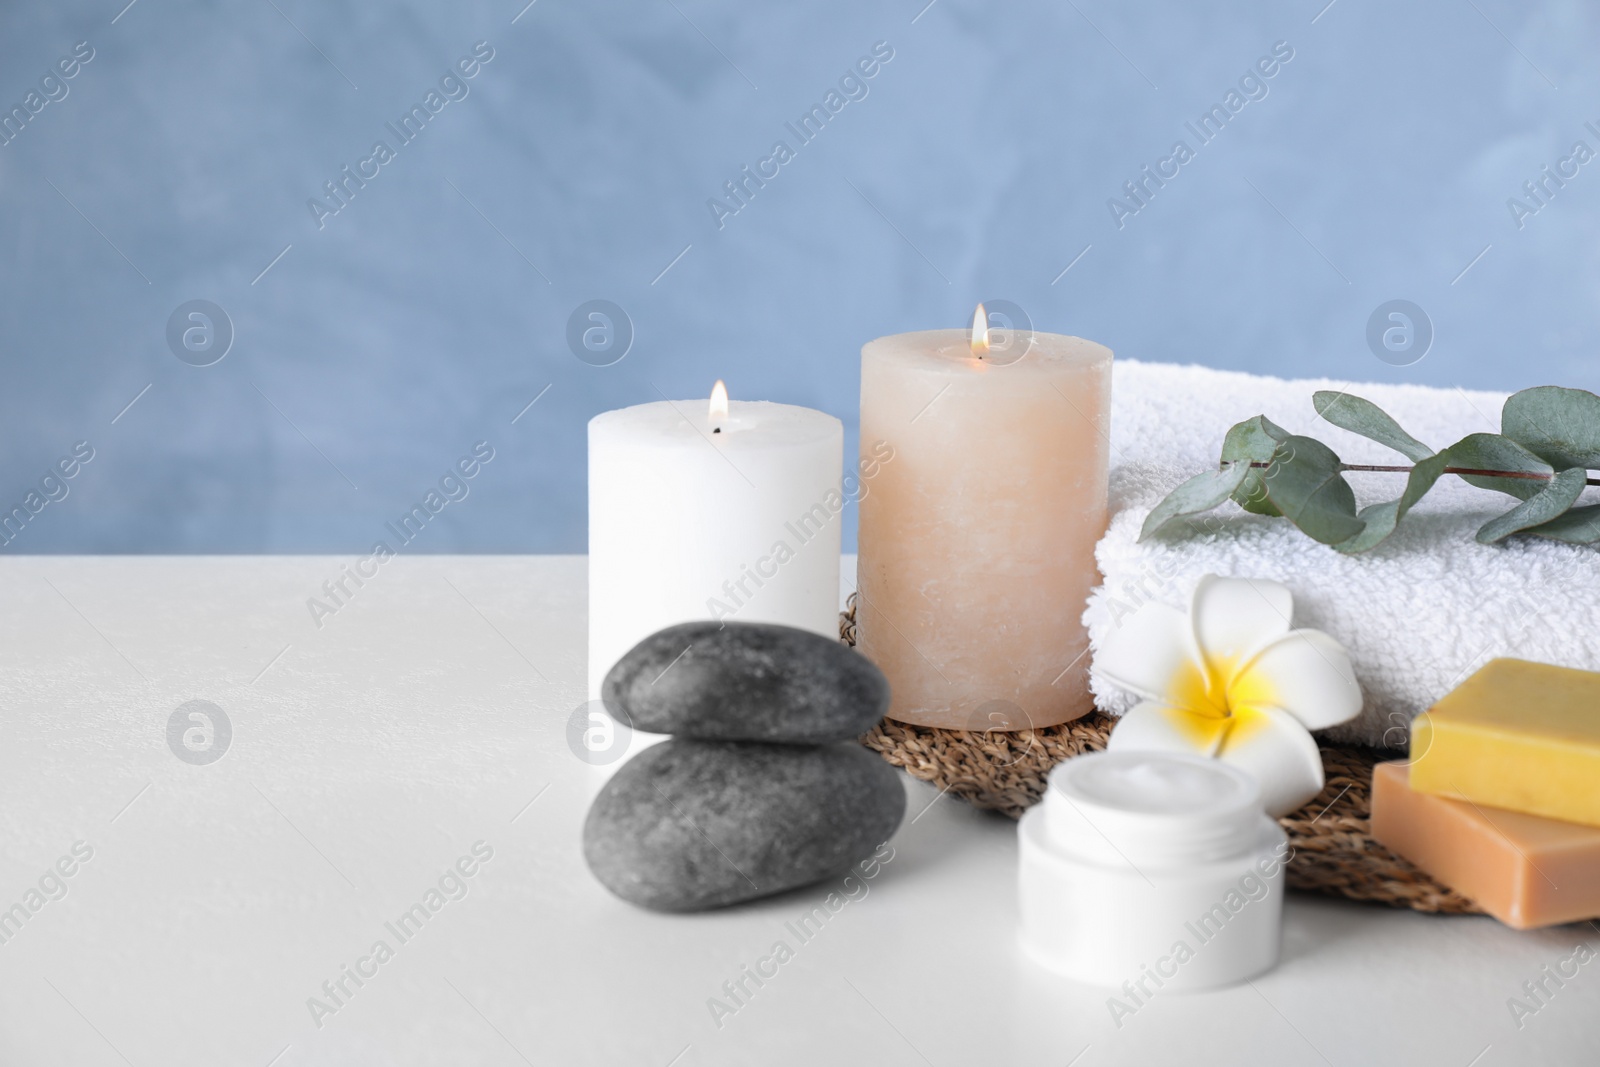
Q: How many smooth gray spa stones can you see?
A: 2